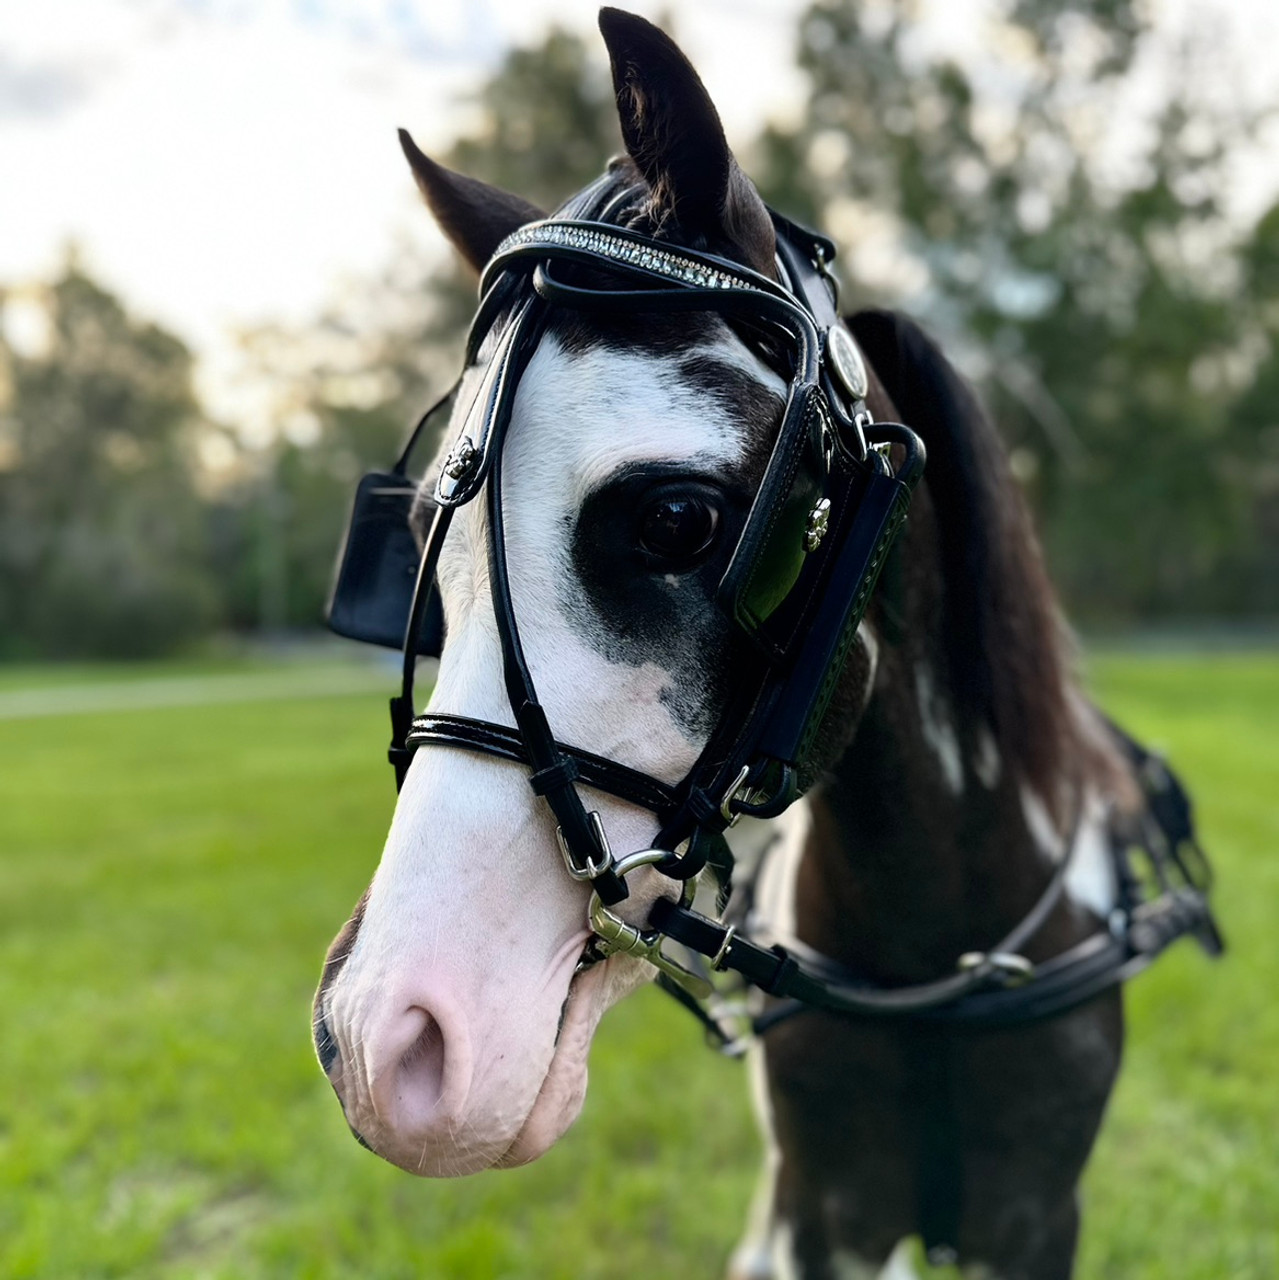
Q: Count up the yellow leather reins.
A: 0